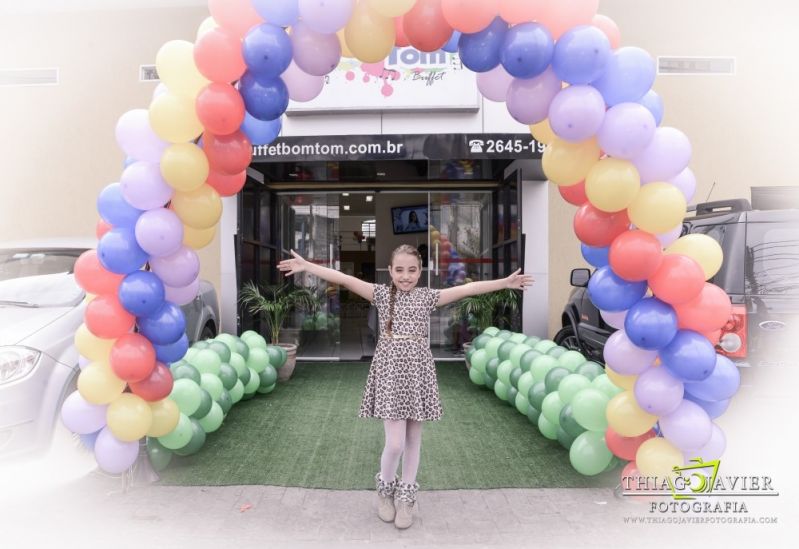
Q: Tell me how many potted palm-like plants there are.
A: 2